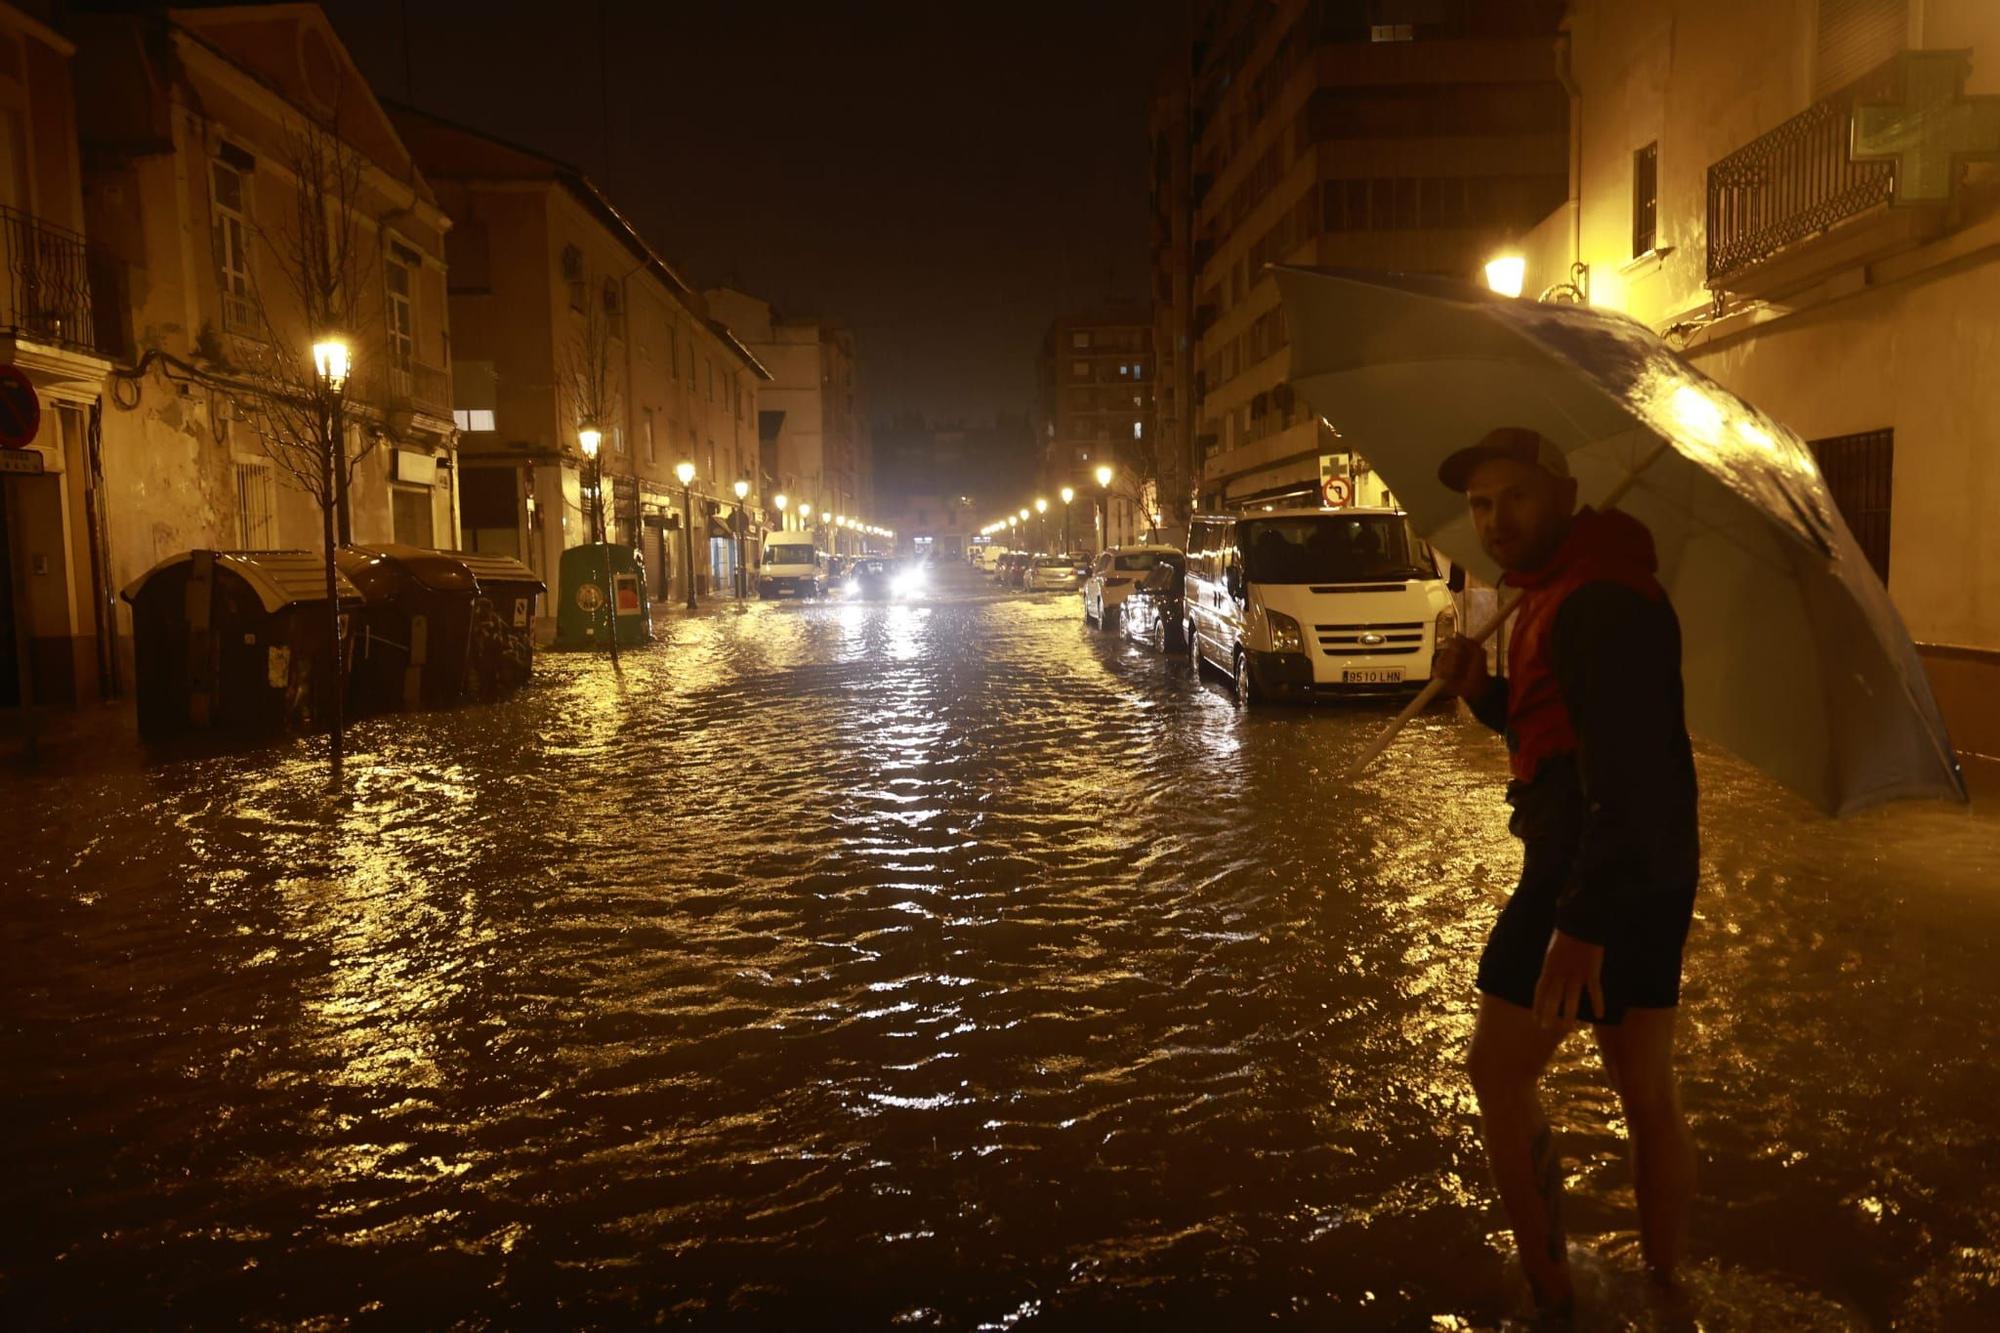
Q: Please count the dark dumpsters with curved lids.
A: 3